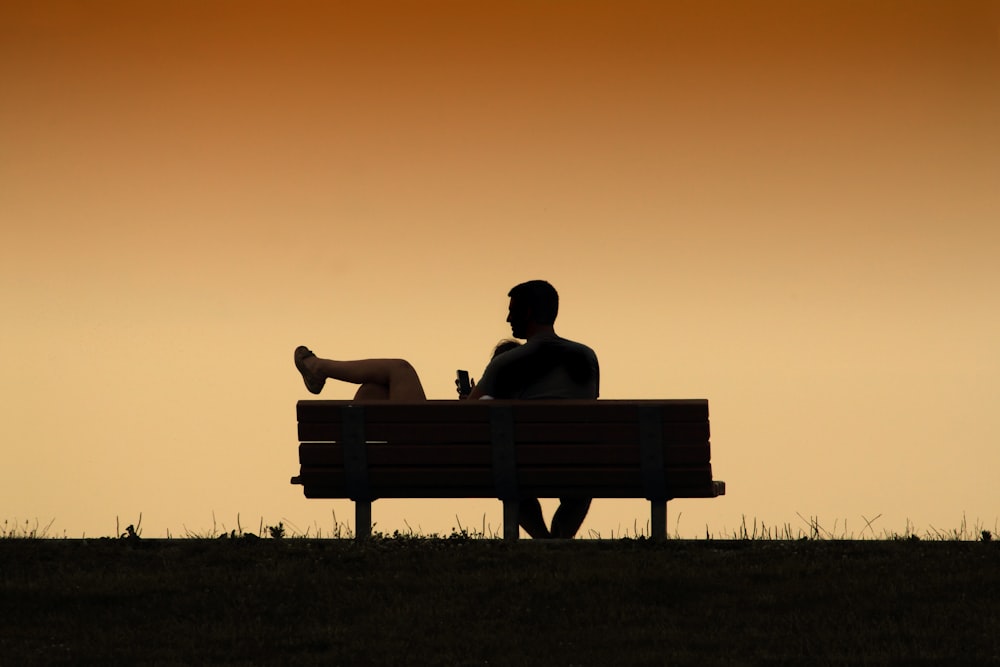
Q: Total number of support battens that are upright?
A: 3